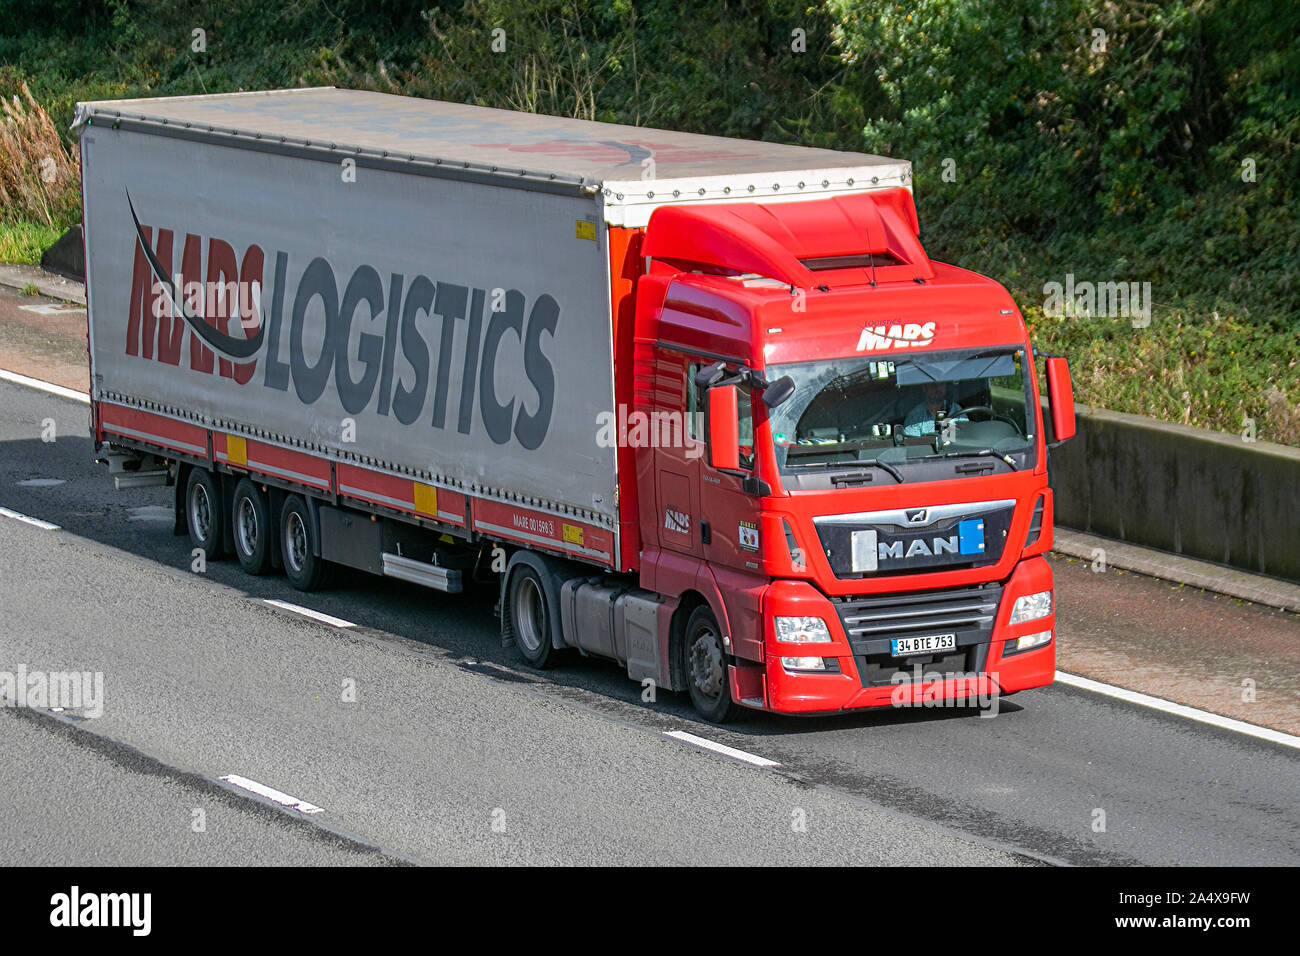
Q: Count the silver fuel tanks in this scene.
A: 1